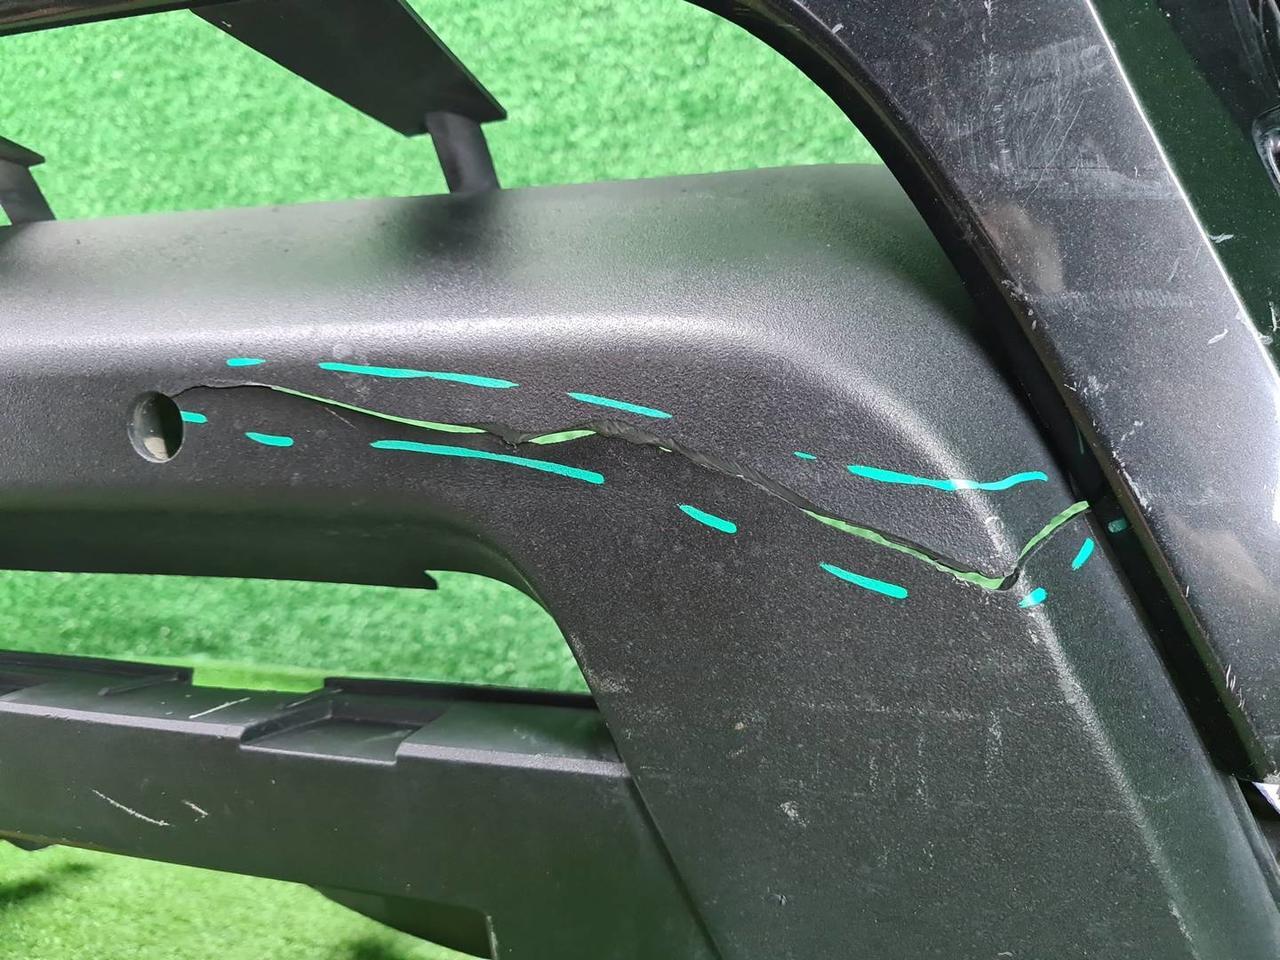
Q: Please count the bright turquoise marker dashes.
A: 13